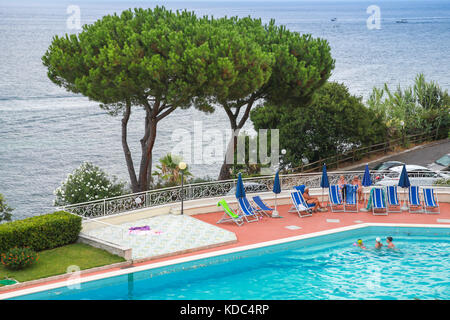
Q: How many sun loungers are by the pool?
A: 11